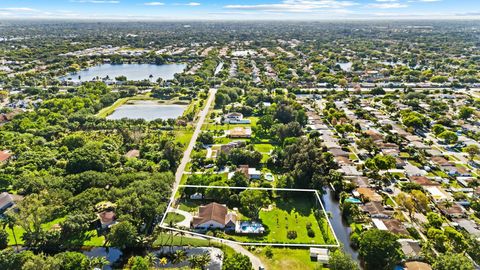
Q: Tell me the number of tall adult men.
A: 0